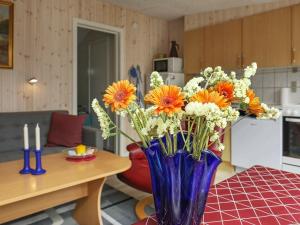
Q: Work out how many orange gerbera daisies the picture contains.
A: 5